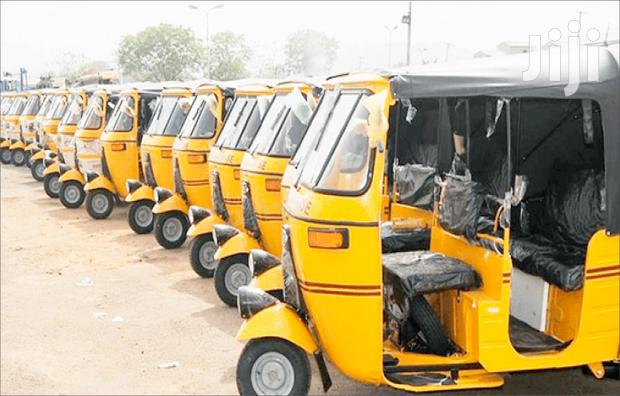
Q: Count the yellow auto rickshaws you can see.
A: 14